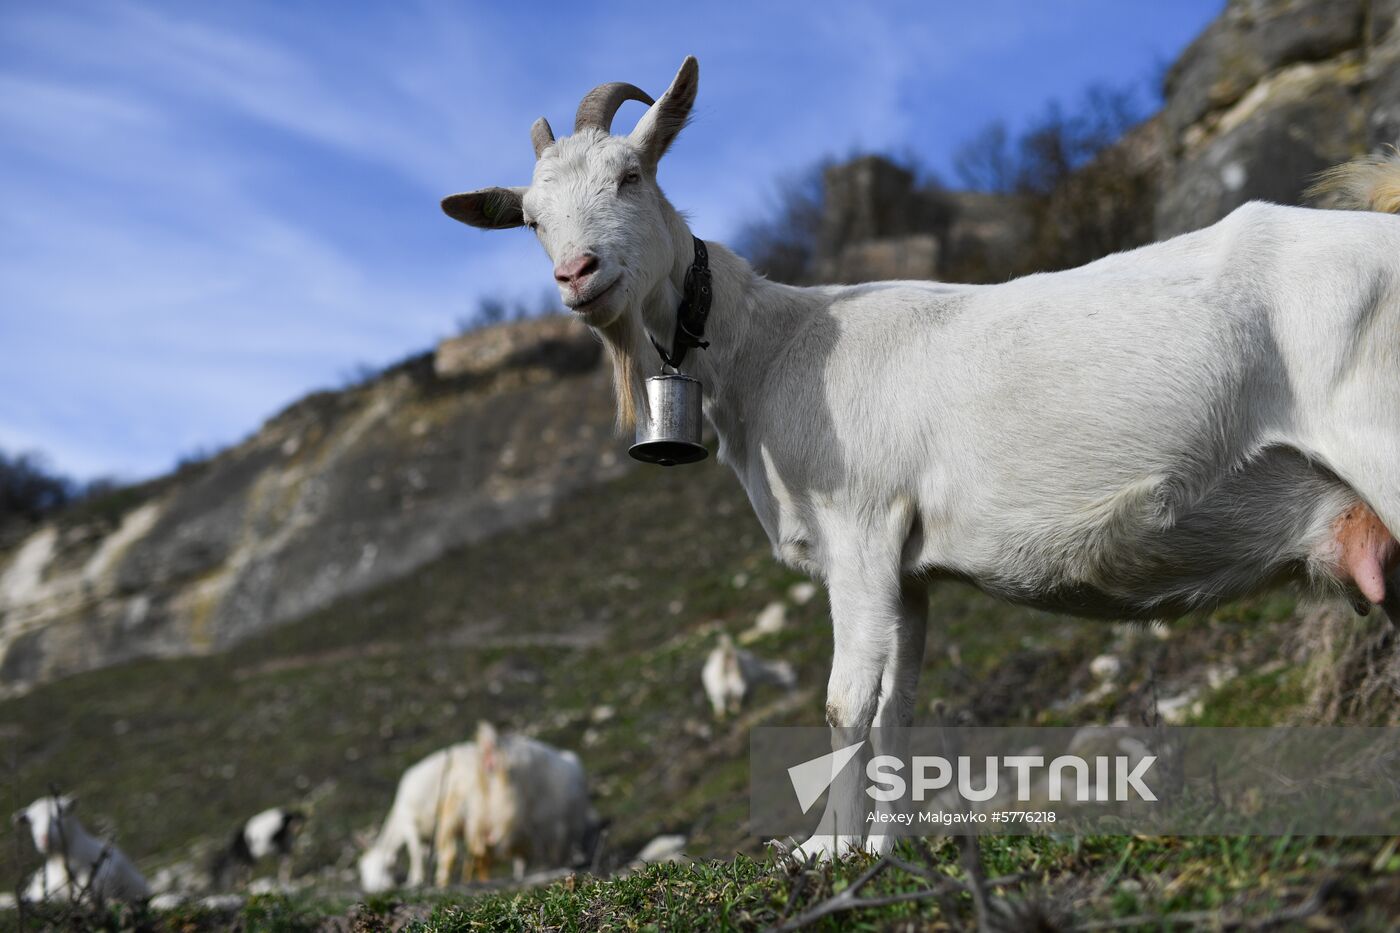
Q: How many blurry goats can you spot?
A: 5